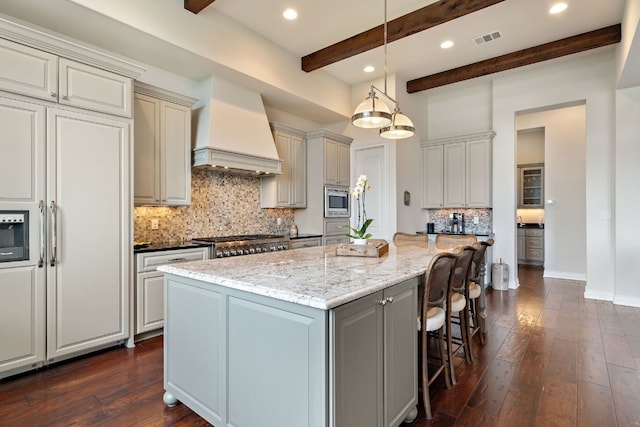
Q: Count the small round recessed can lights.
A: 4